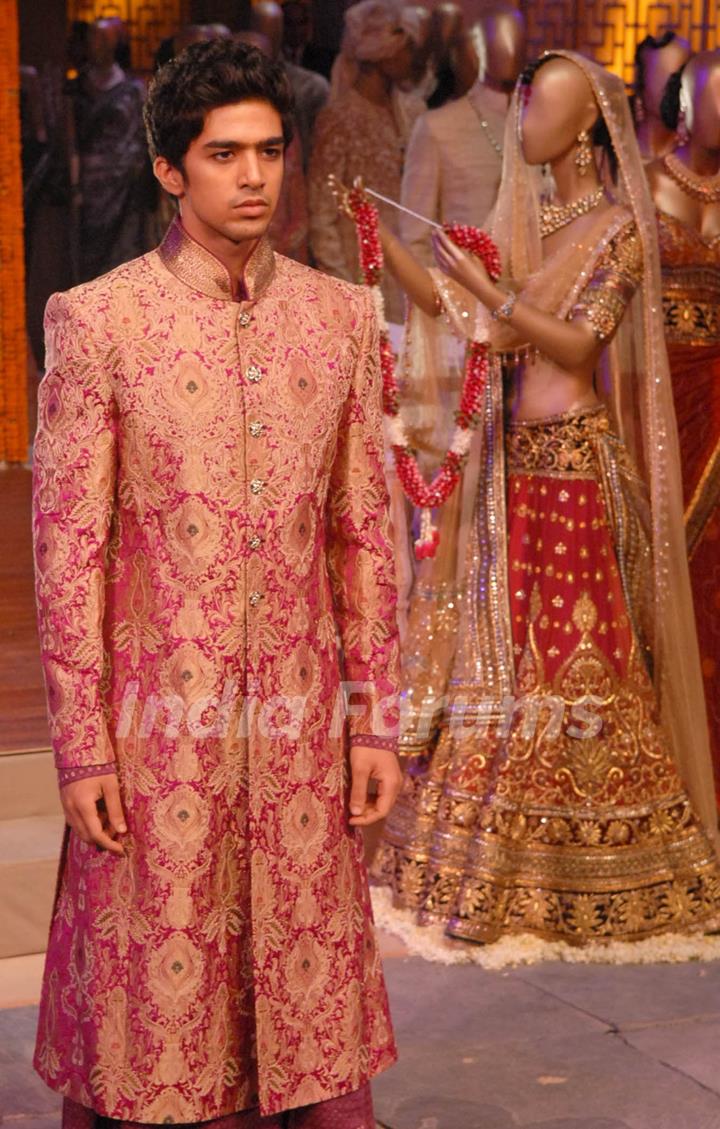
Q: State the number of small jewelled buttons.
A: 6